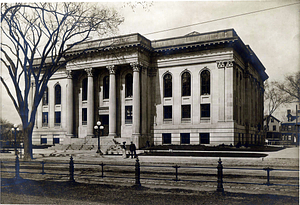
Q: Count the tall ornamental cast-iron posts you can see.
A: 4